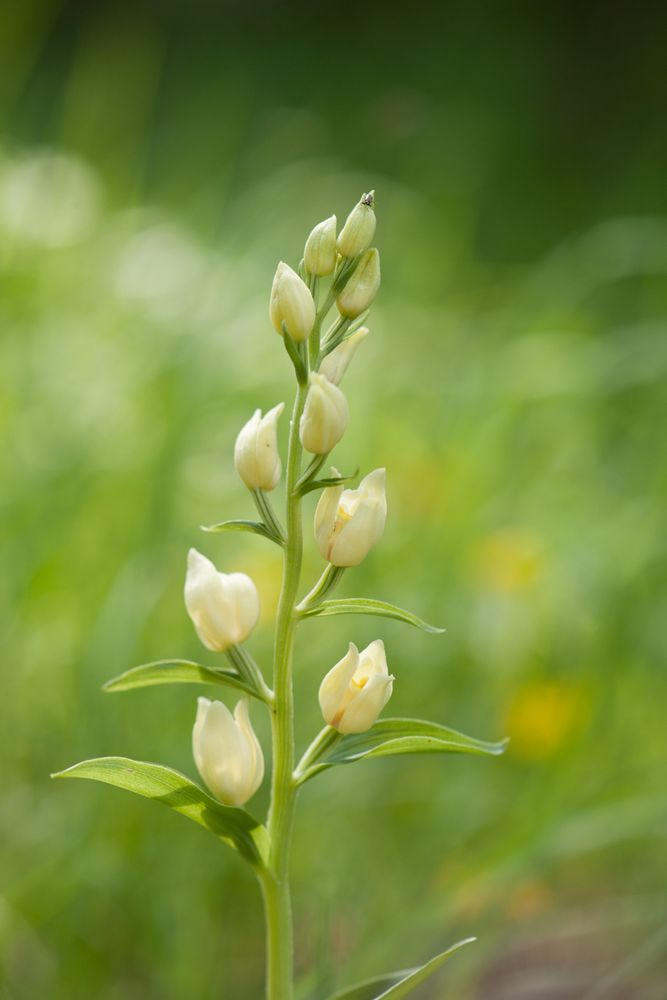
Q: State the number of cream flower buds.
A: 11